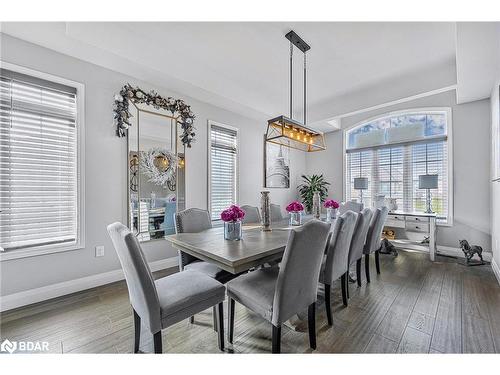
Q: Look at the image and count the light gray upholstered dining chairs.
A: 9